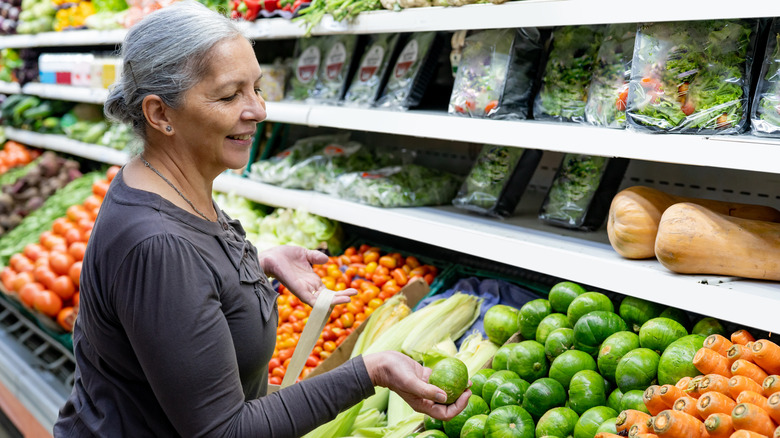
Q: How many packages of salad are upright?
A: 11